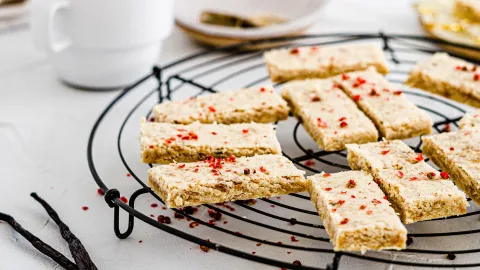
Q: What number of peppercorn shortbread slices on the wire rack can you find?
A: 11